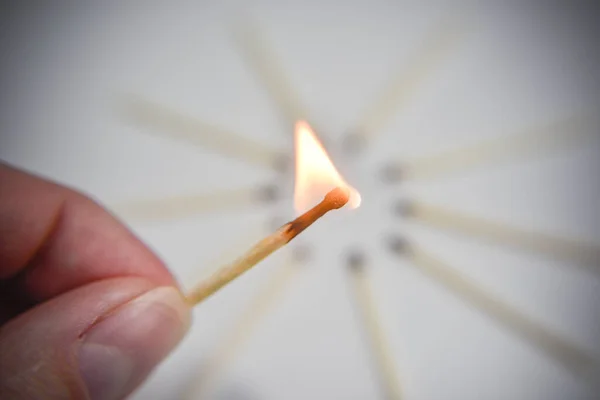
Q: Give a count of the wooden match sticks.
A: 11